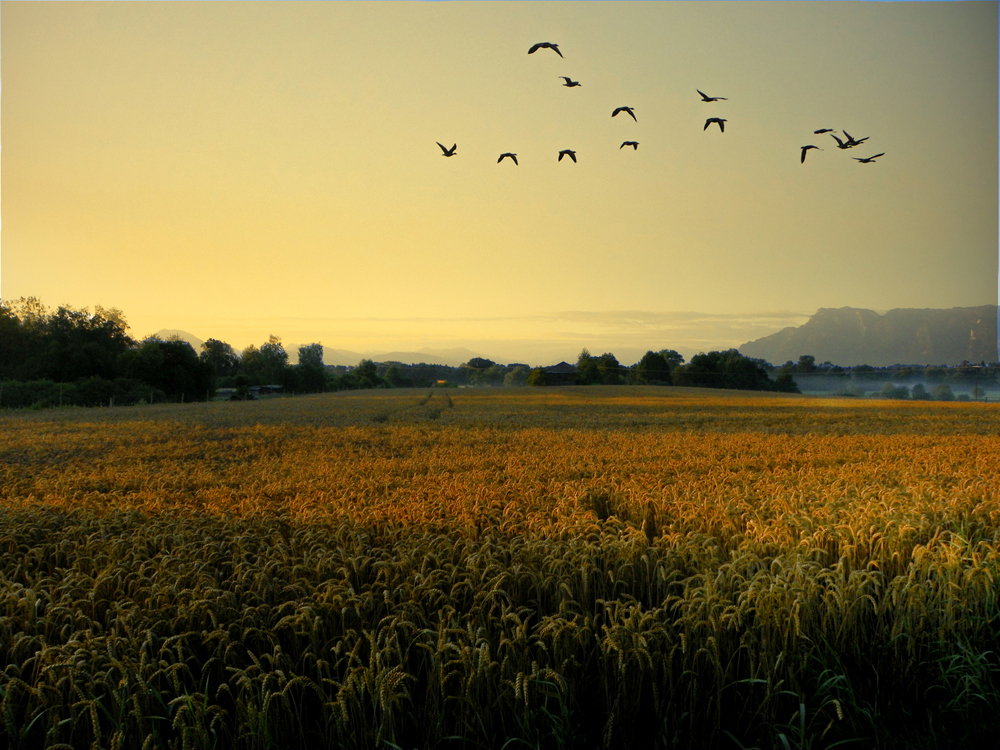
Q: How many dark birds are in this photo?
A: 14